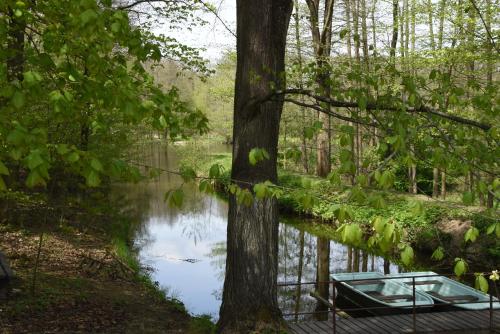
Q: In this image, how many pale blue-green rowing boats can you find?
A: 2